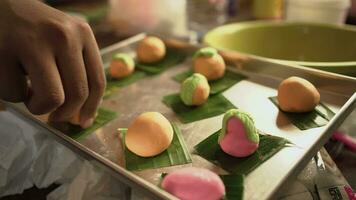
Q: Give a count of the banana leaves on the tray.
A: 9